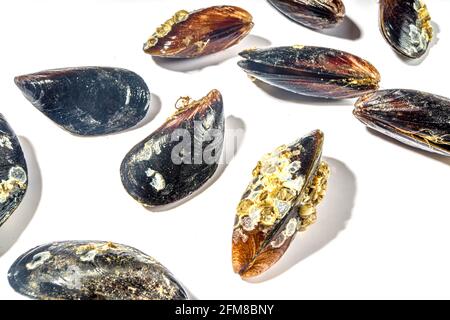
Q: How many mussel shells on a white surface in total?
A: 10